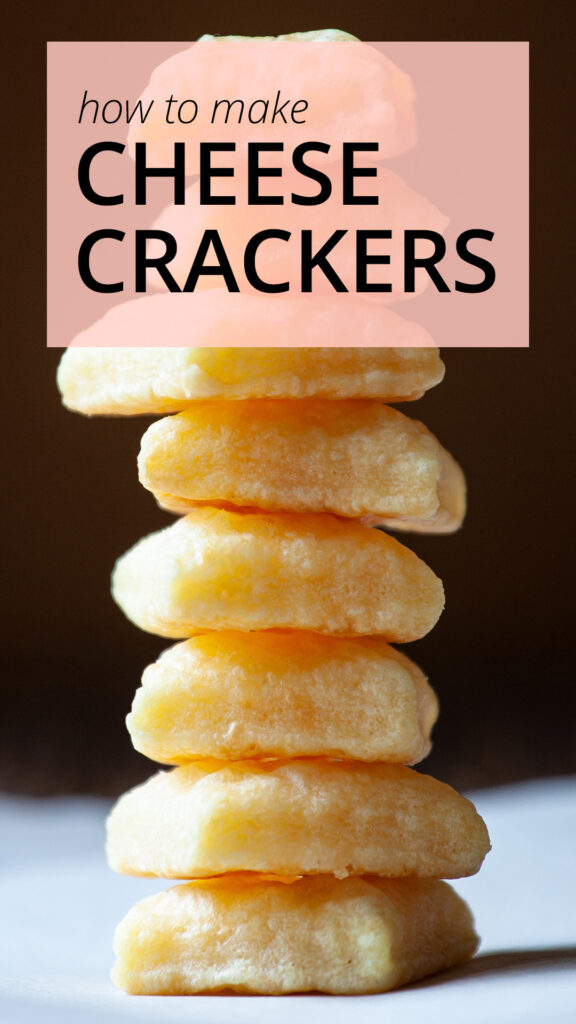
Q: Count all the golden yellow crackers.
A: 8